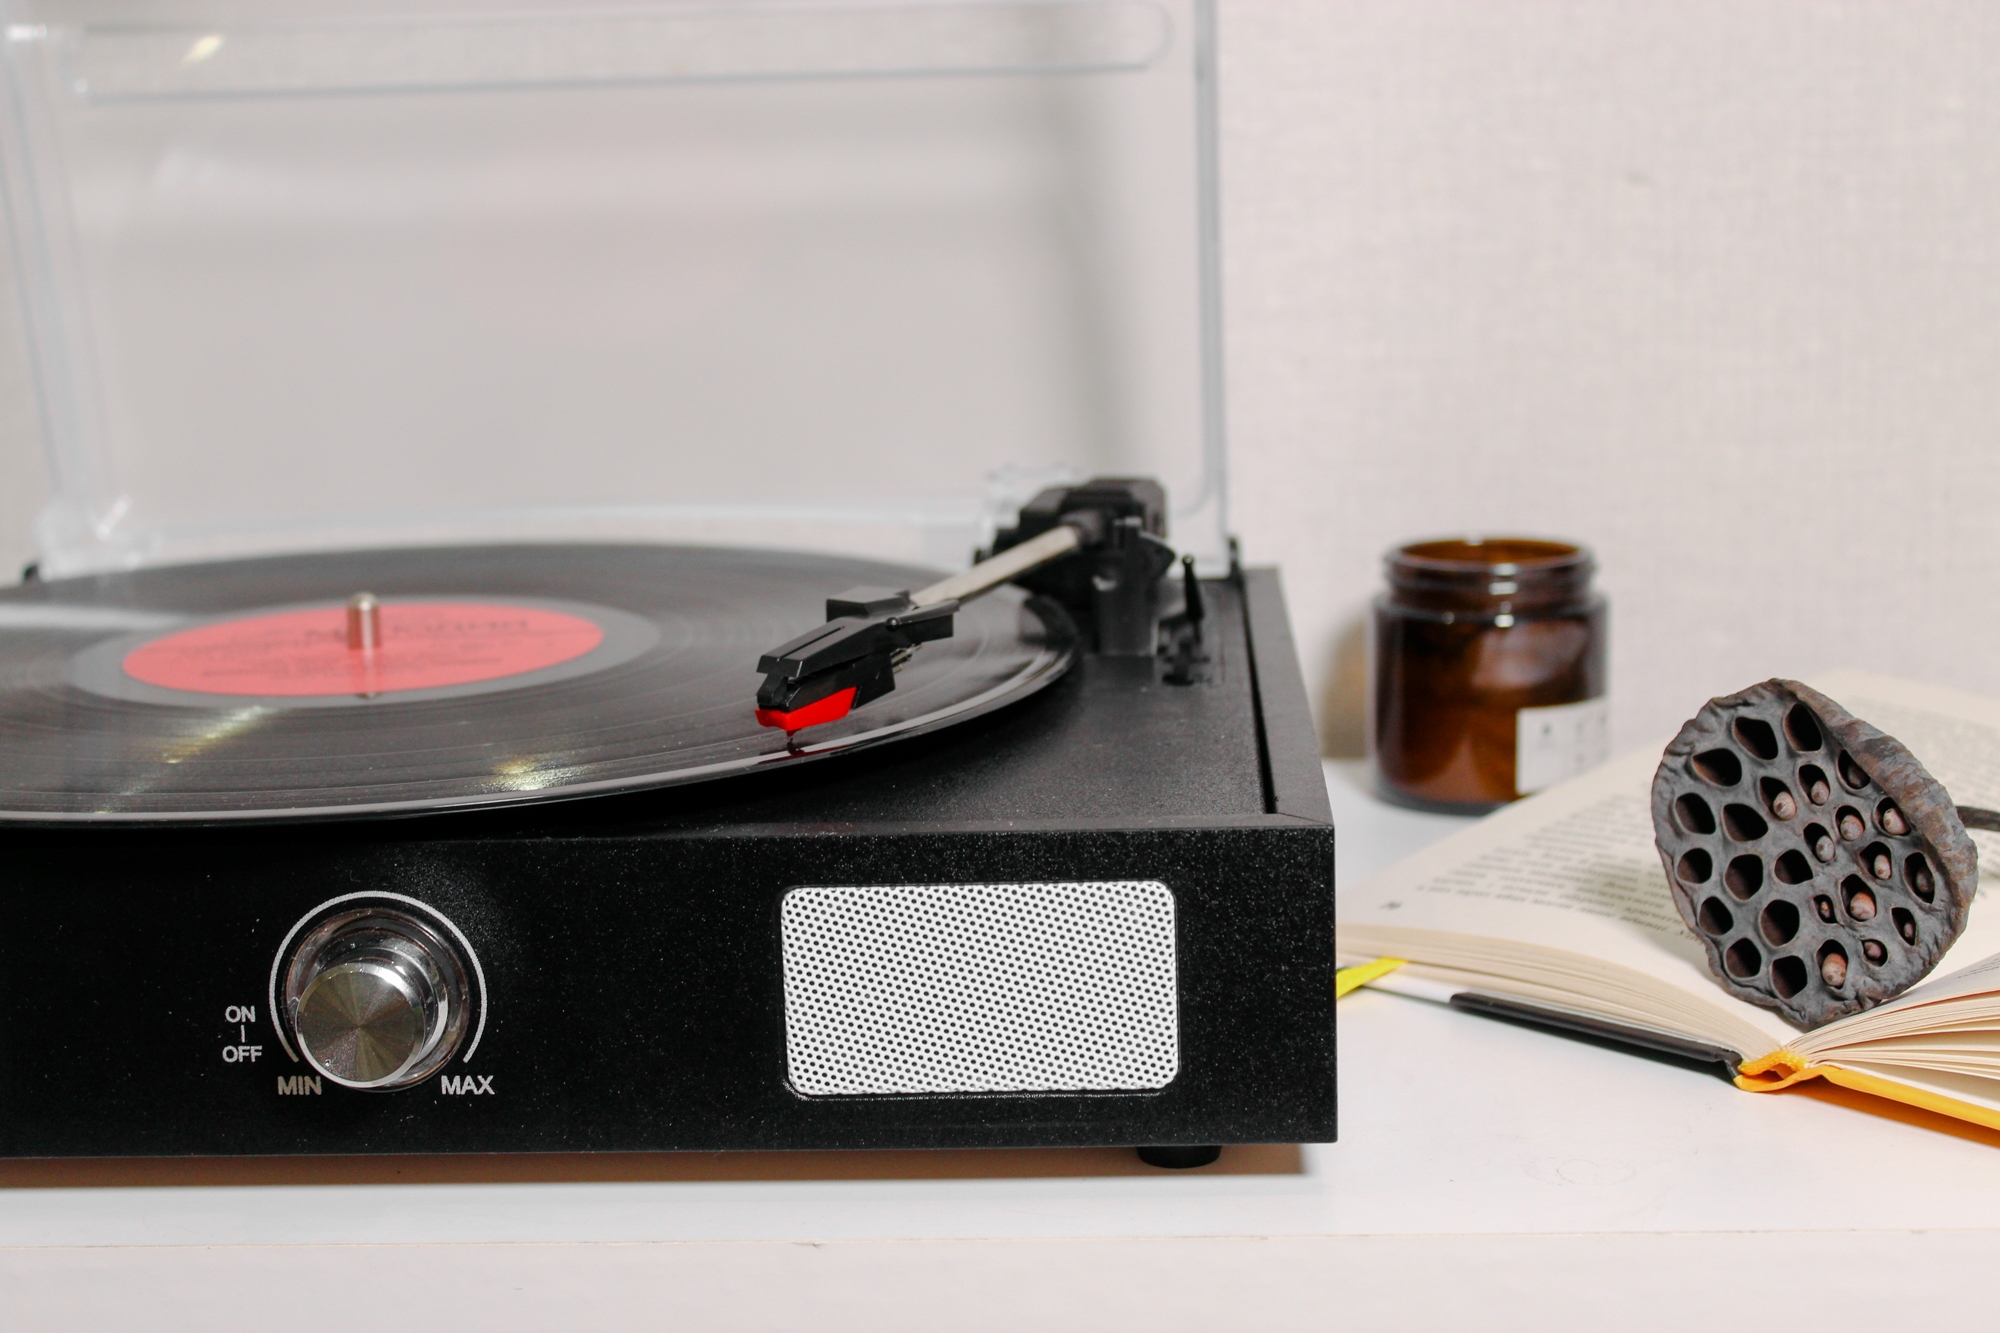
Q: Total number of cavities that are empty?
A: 12